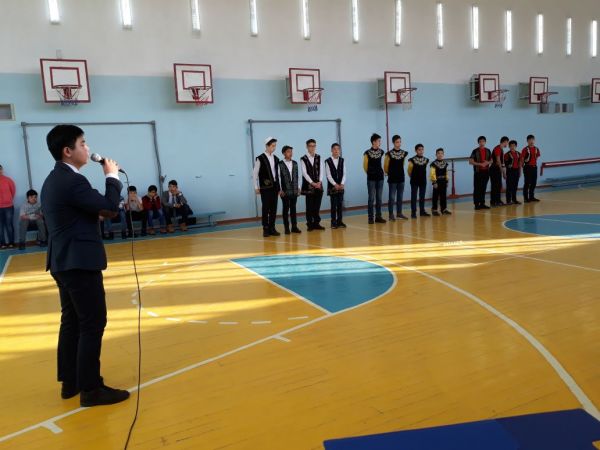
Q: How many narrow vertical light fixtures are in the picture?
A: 13